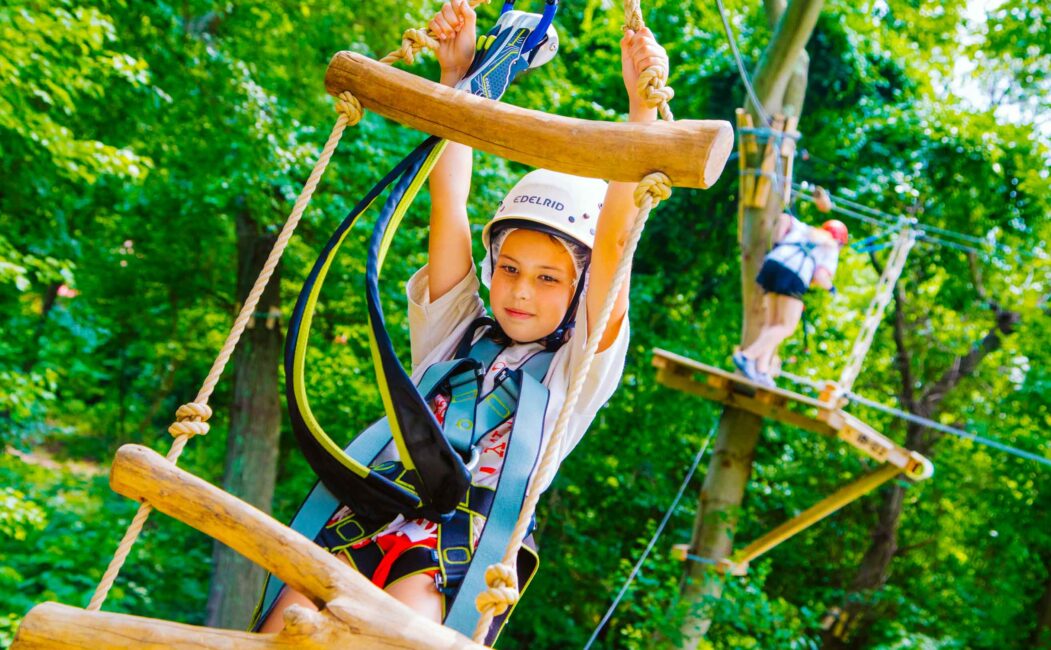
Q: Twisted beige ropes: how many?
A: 2